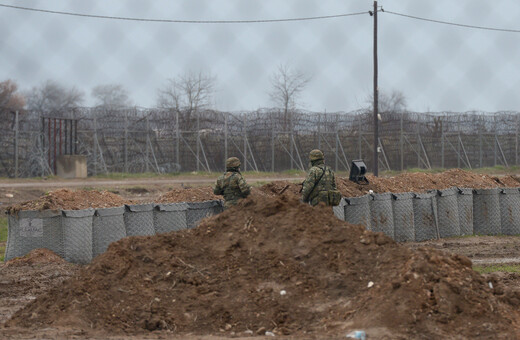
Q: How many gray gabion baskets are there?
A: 15